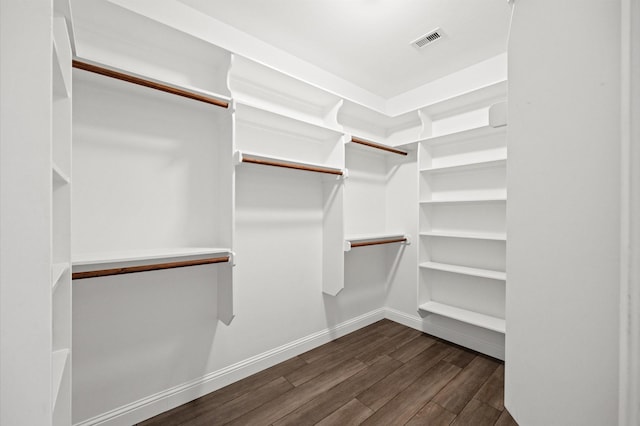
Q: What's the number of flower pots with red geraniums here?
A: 0